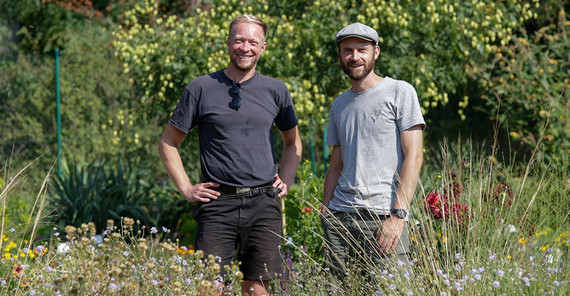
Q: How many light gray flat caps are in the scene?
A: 1